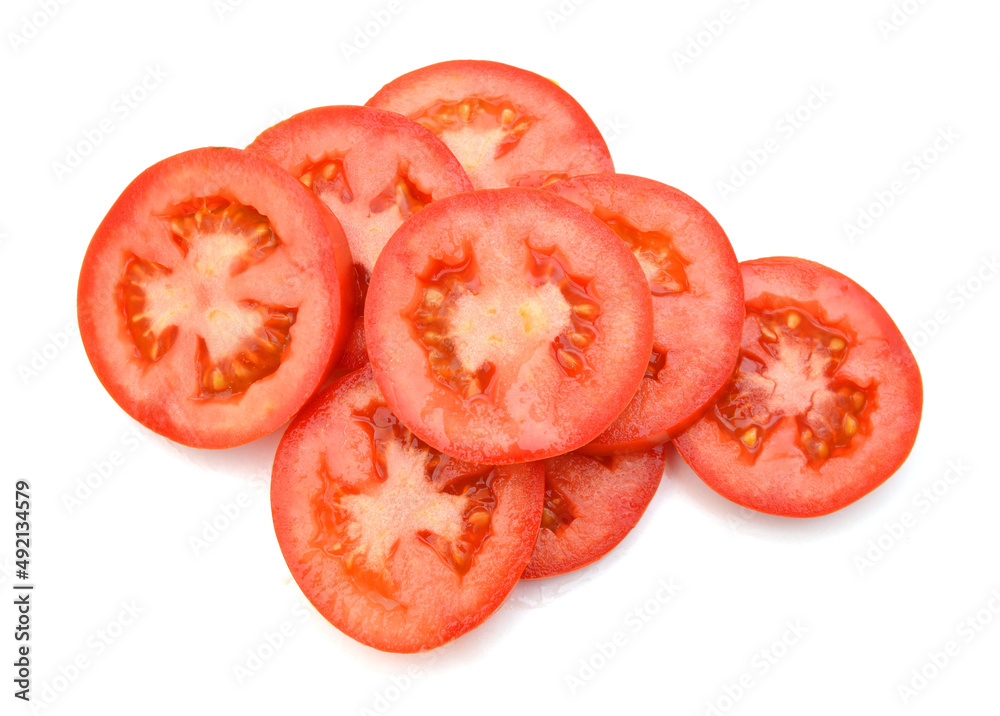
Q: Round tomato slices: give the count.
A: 8